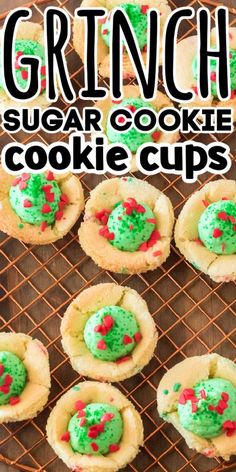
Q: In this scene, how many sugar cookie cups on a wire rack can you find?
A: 11